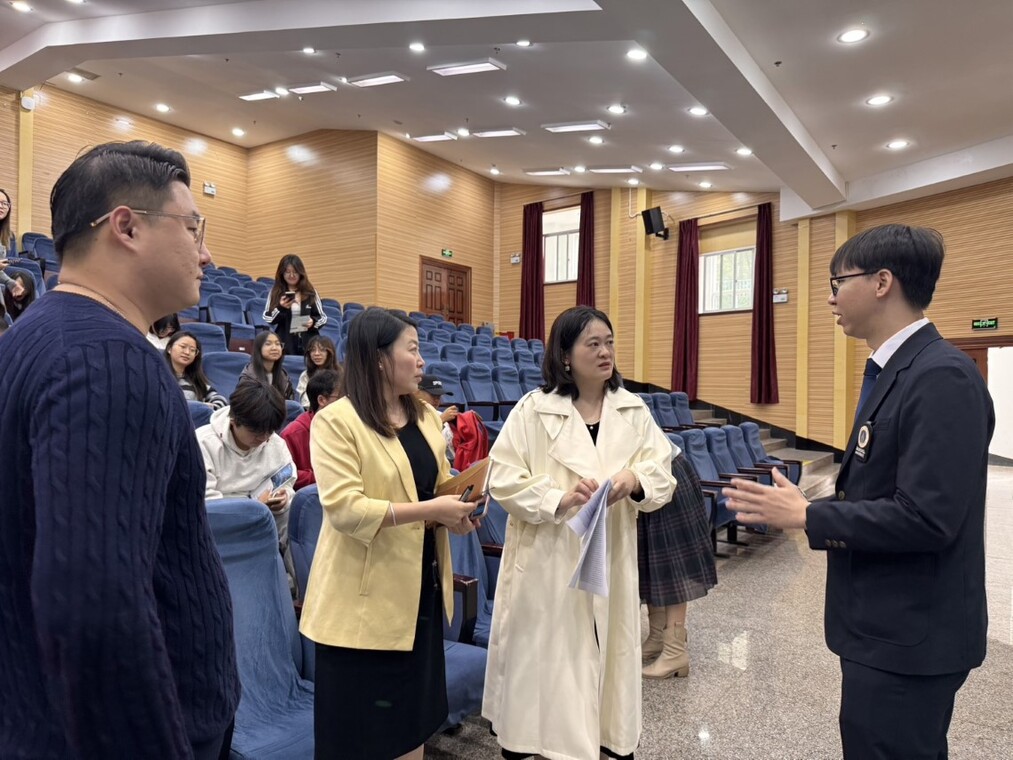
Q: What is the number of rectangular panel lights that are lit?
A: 10